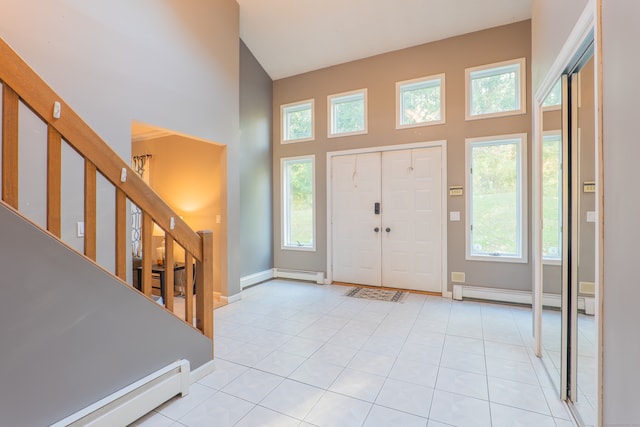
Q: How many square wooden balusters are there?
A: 7